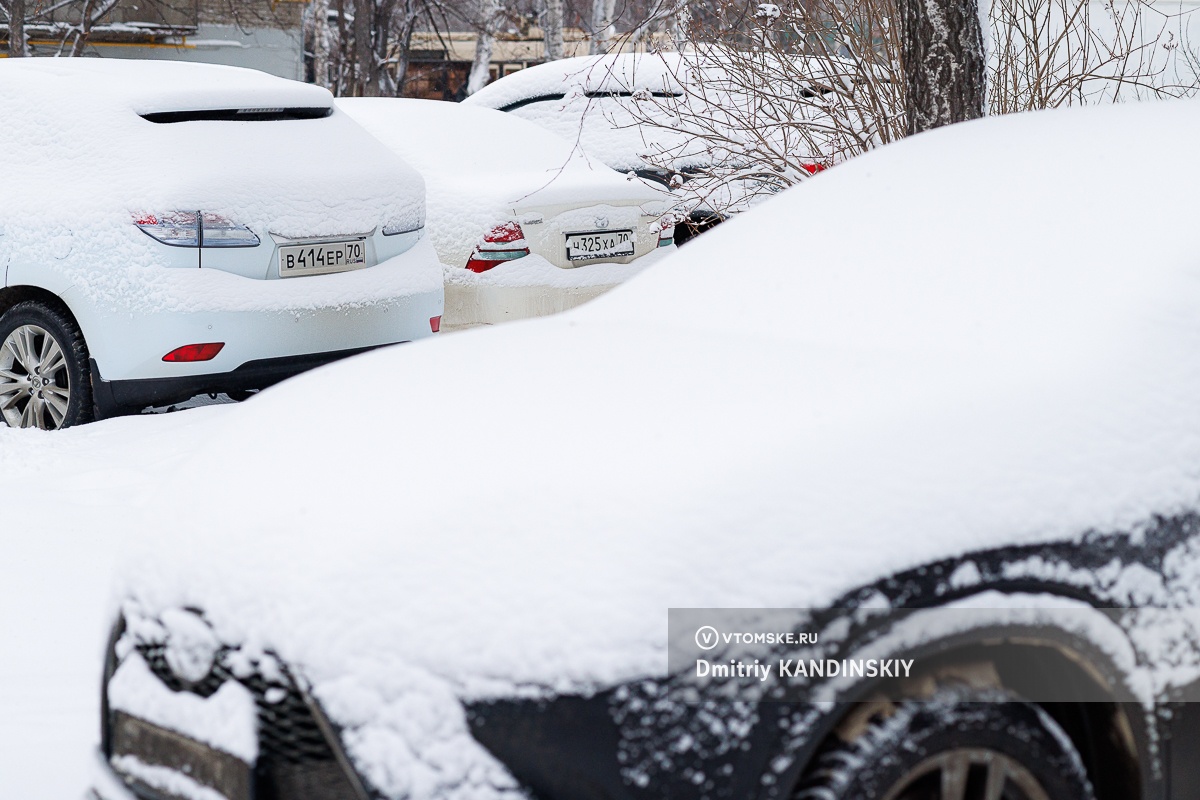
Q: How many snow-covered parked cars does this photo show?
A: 4